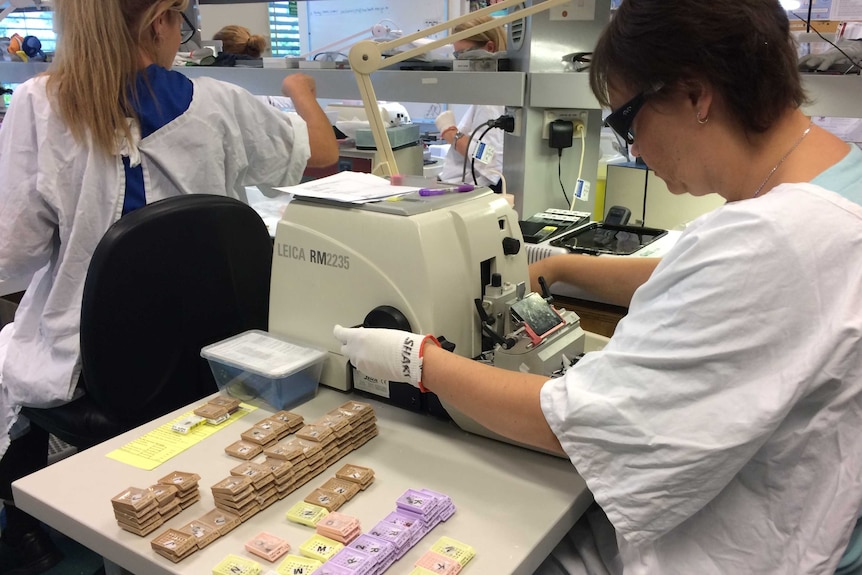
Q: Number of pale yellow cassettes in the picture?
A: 6